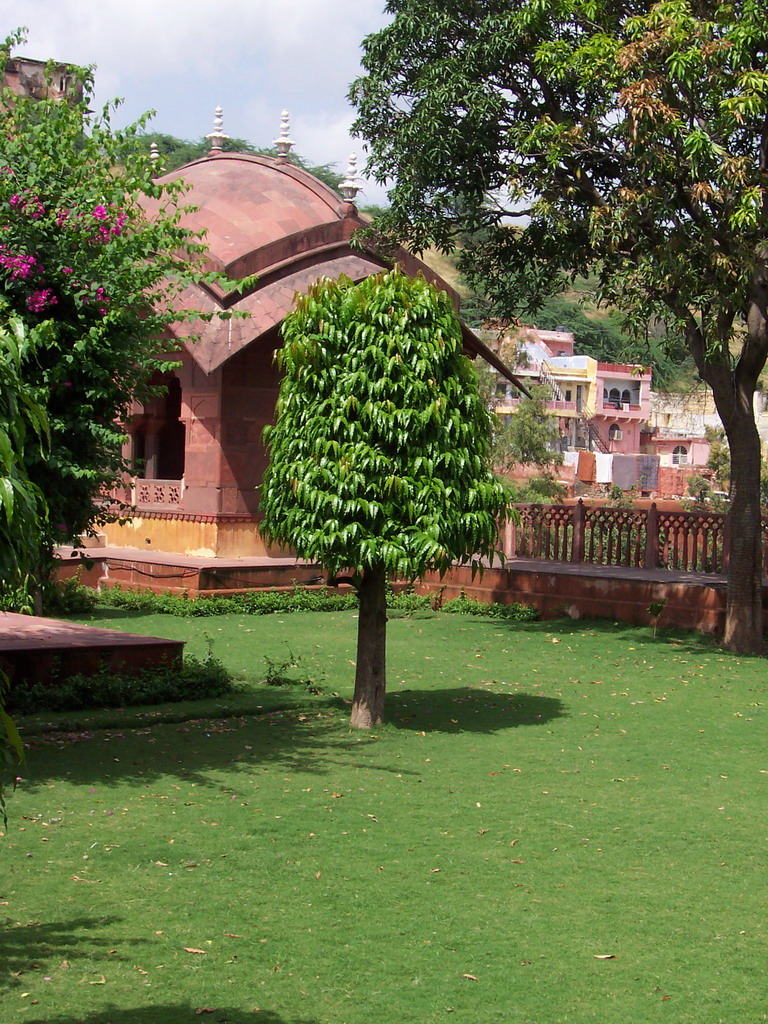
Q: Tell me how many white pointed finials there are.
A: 4